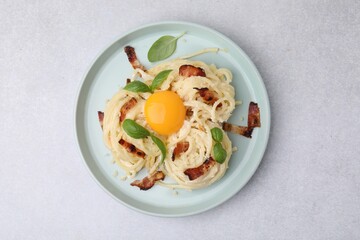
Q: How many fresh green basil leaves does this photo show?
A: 7